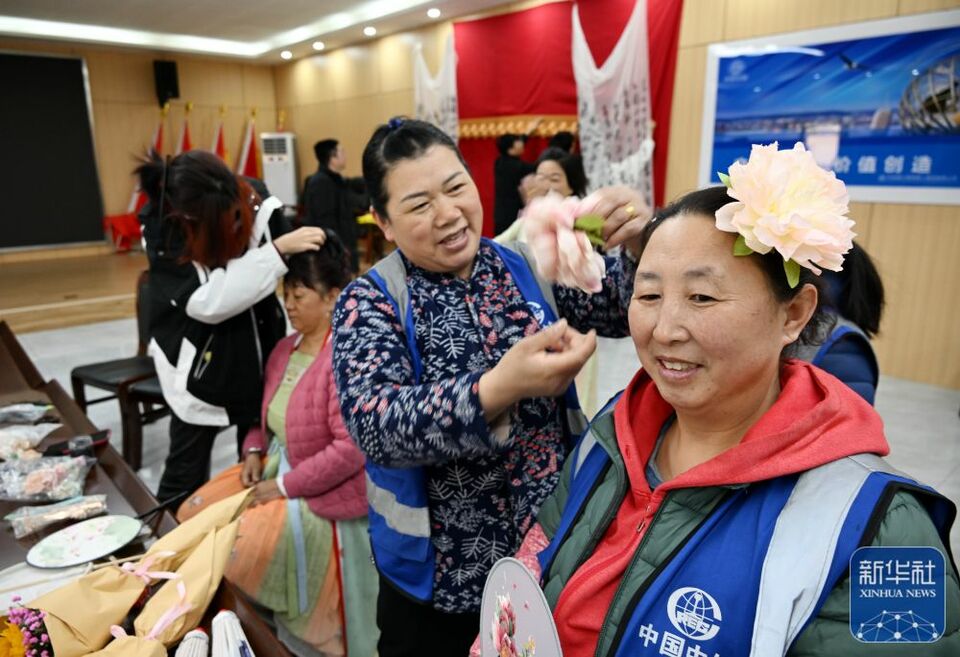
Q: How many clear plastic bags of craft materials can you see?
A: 4